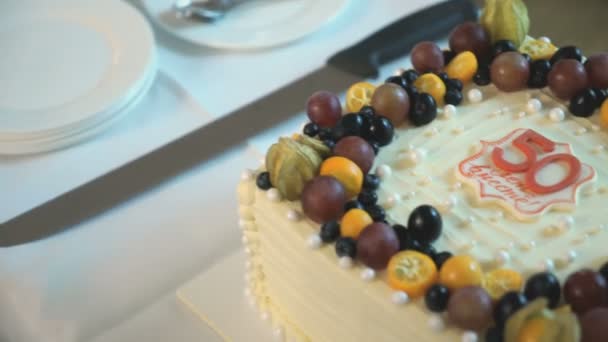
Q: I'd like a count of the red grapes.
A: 13